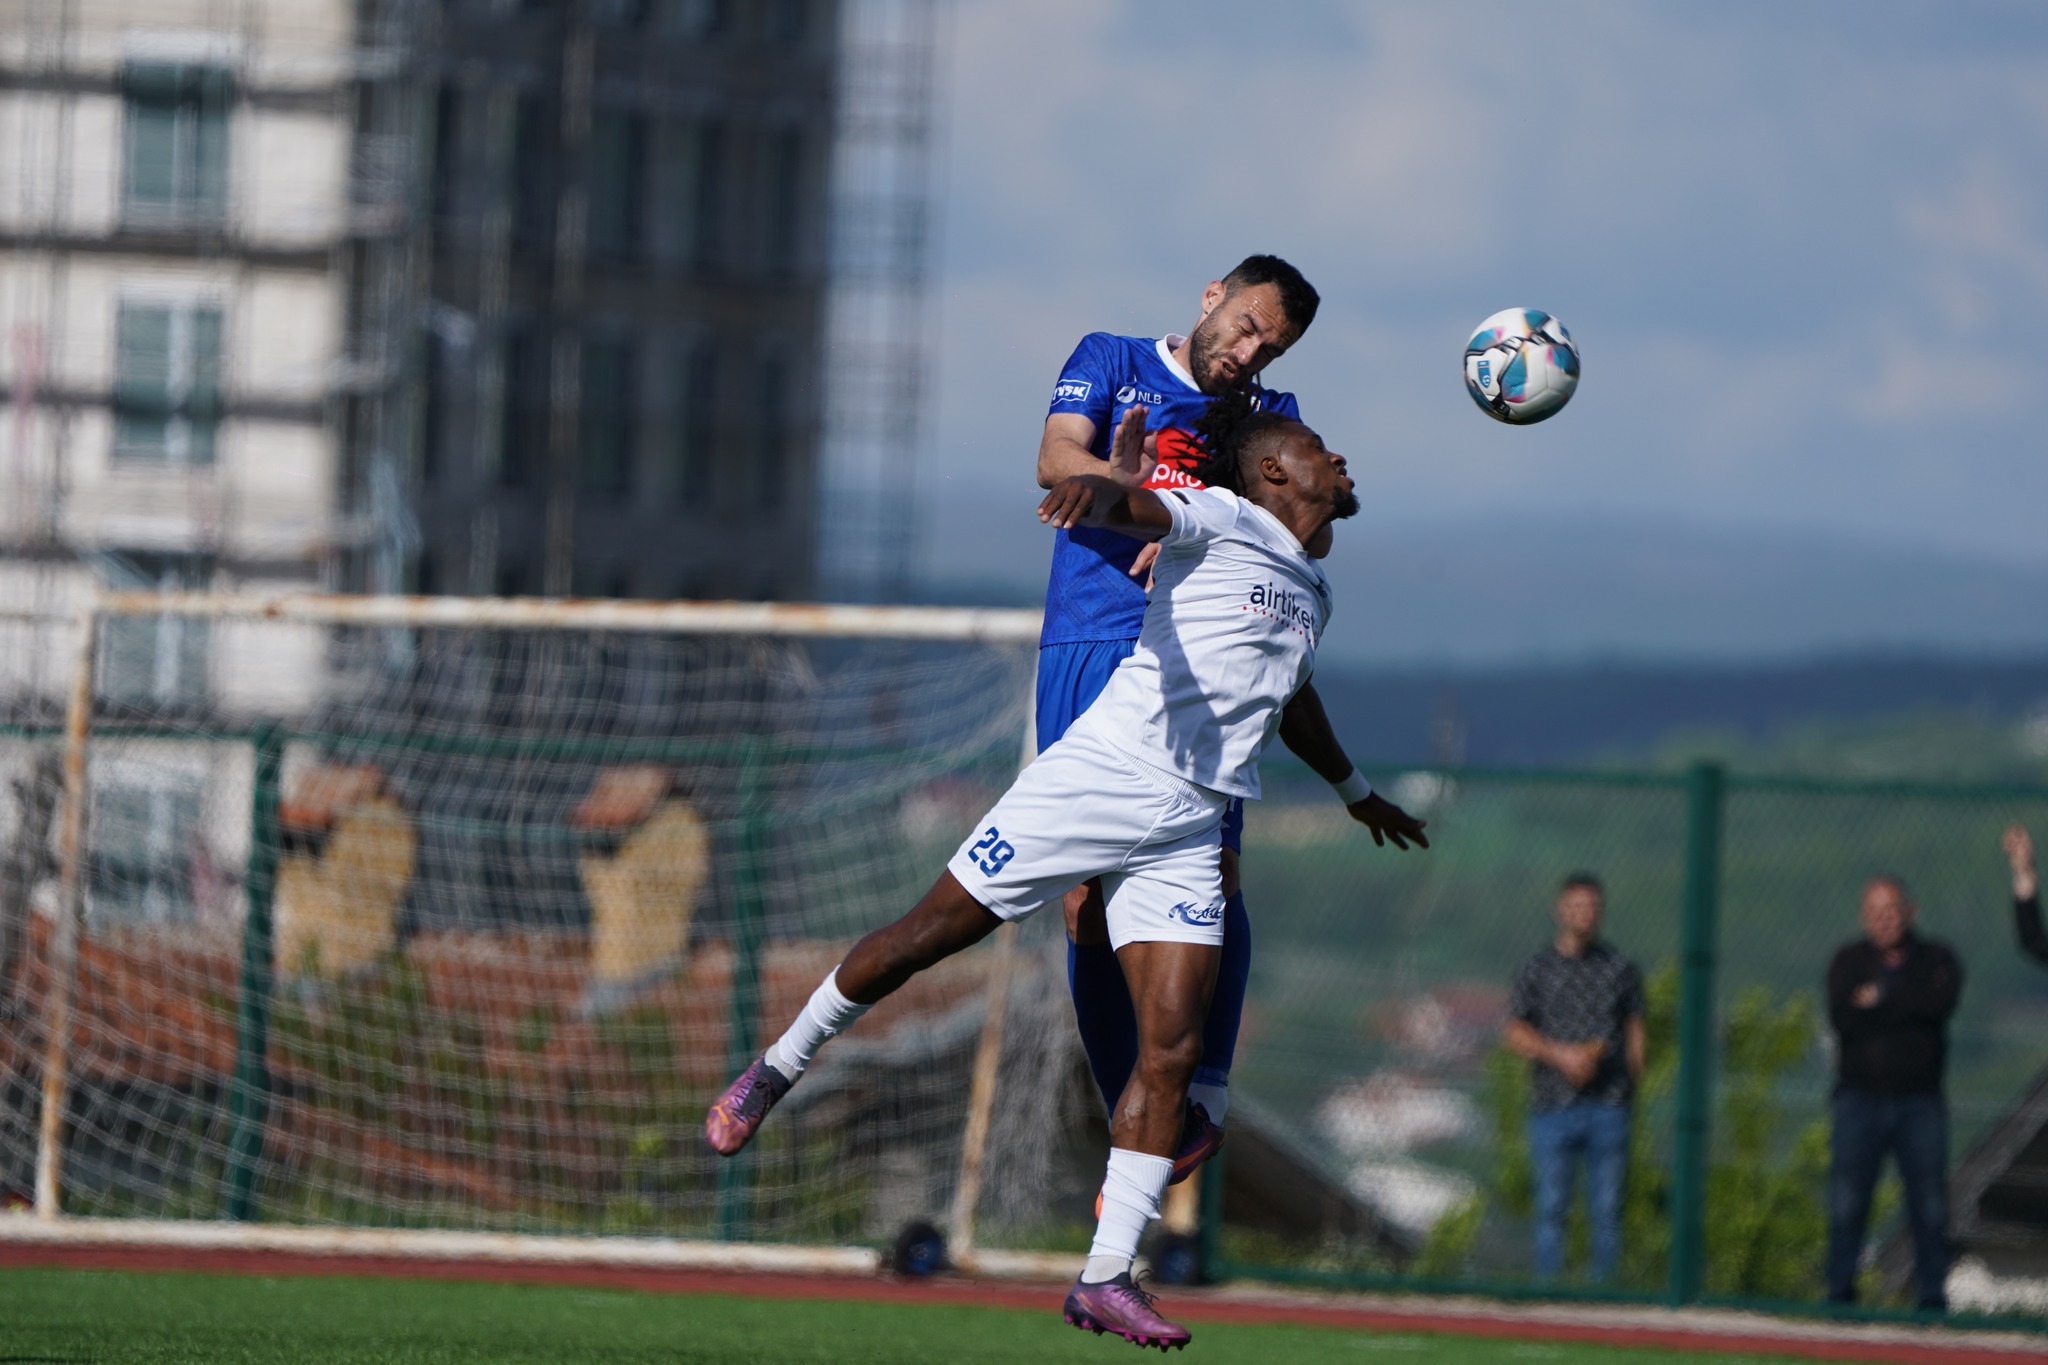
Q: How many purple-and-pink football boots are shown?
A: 2